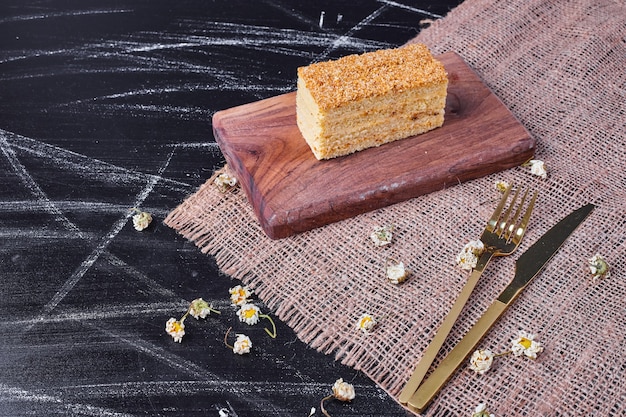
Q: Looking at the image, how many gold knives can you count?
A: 1